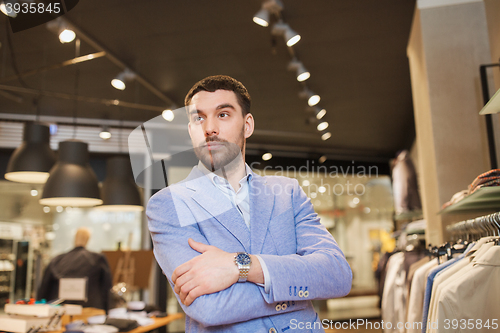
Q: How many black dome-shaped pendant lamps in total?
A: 3